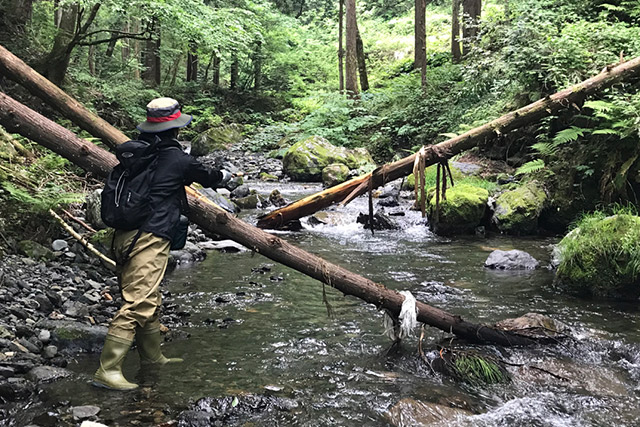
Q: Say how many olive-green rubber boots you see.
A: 2